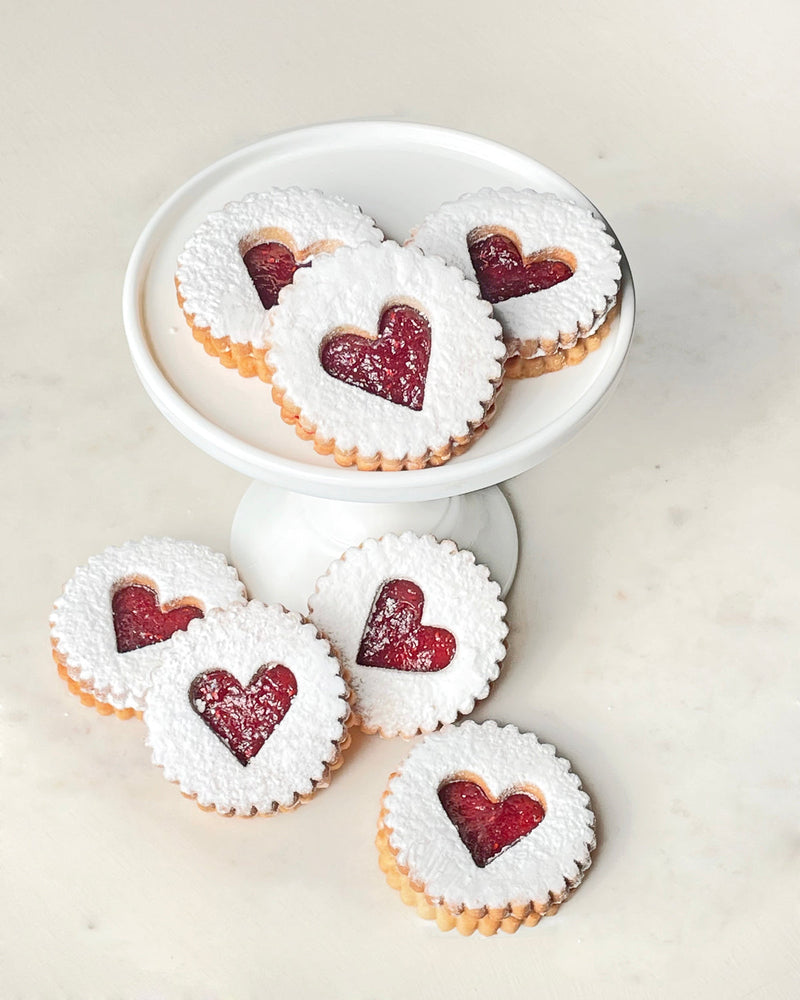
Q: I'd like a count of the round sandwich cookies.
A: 7